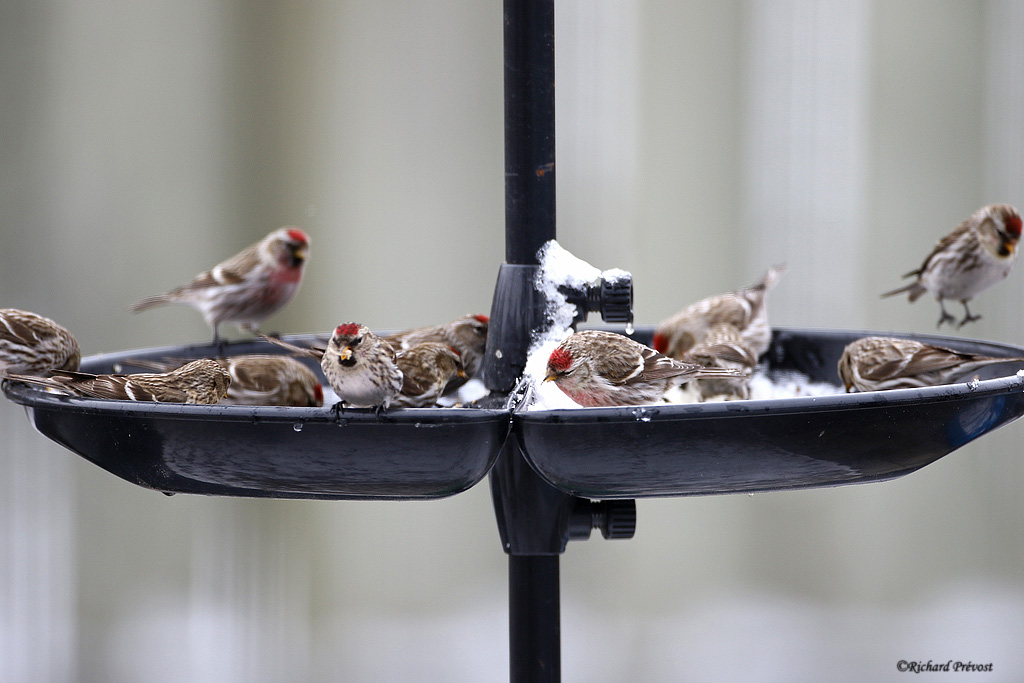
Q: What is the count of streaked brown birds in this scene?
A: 12